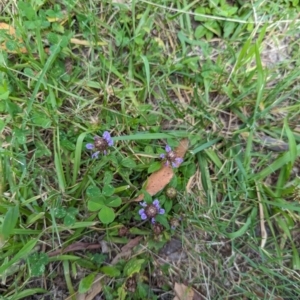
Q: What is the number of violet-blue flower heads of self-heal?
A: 3